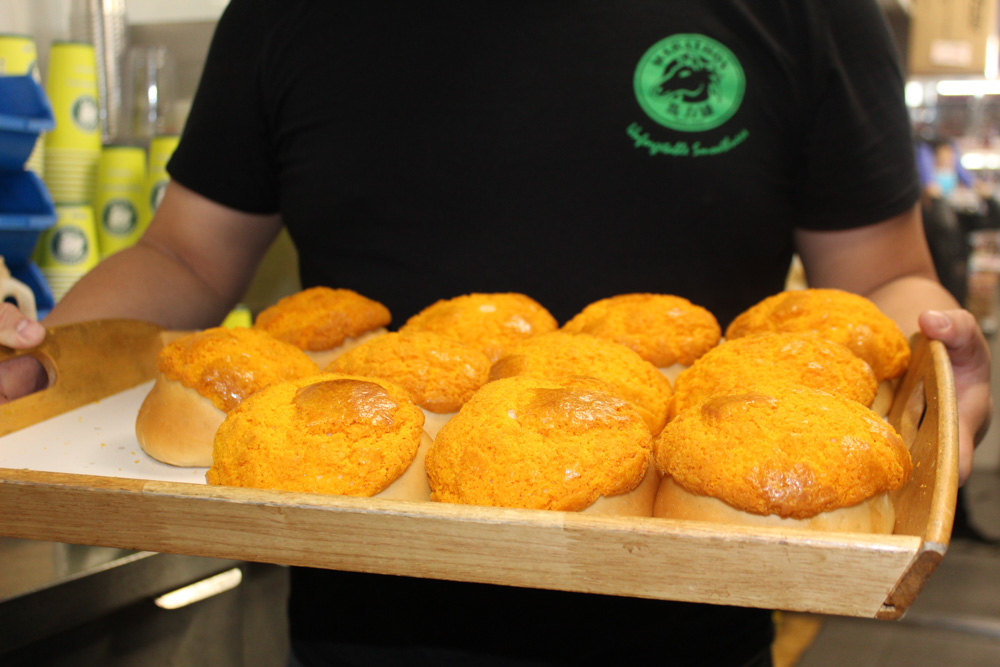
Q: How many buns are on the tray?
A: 11